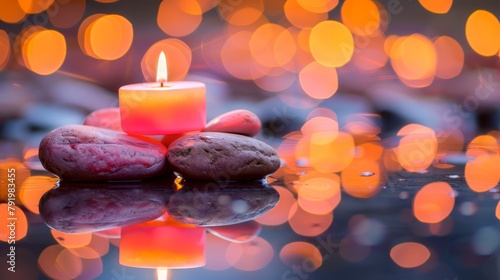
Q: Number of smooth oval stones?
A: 4